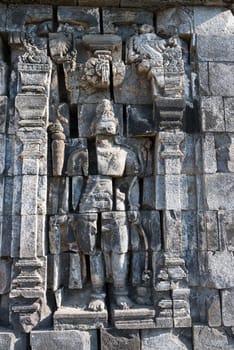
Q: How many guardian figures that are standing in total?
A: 1